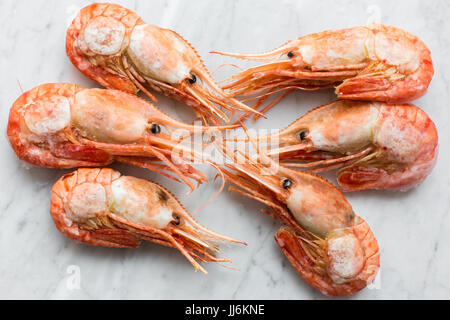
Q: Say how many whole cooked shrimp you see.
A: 6